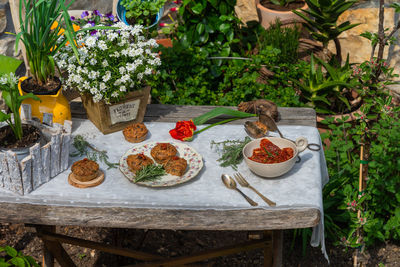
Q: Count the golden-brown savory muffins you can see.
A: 5